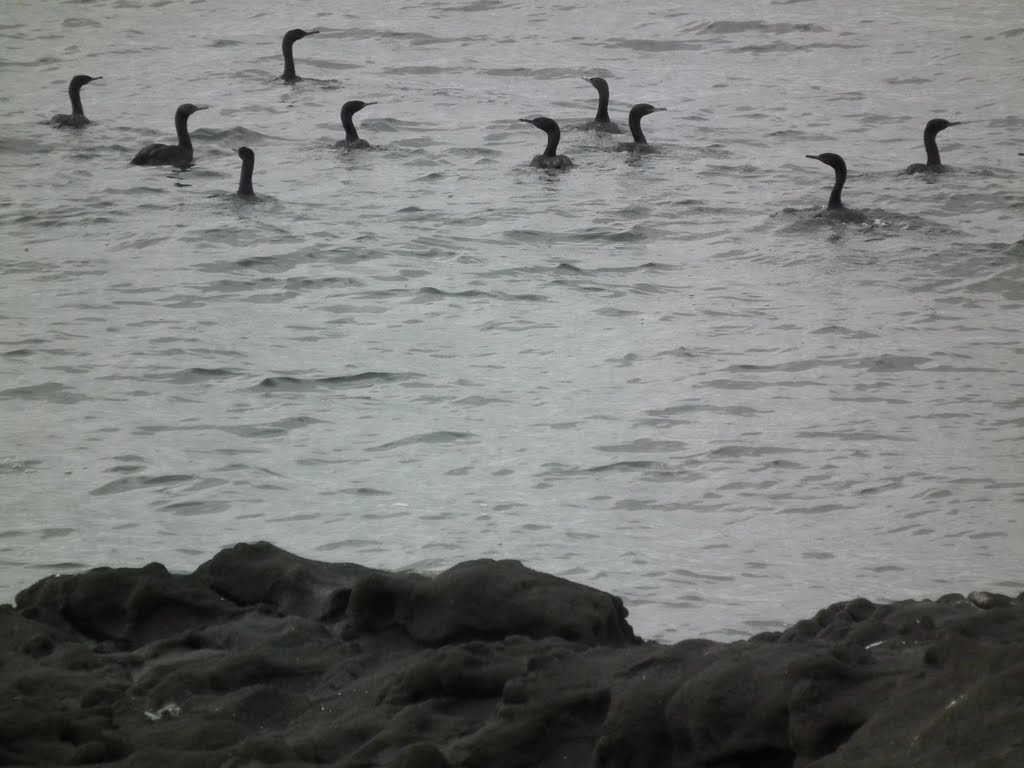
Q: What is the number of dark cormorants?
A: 10